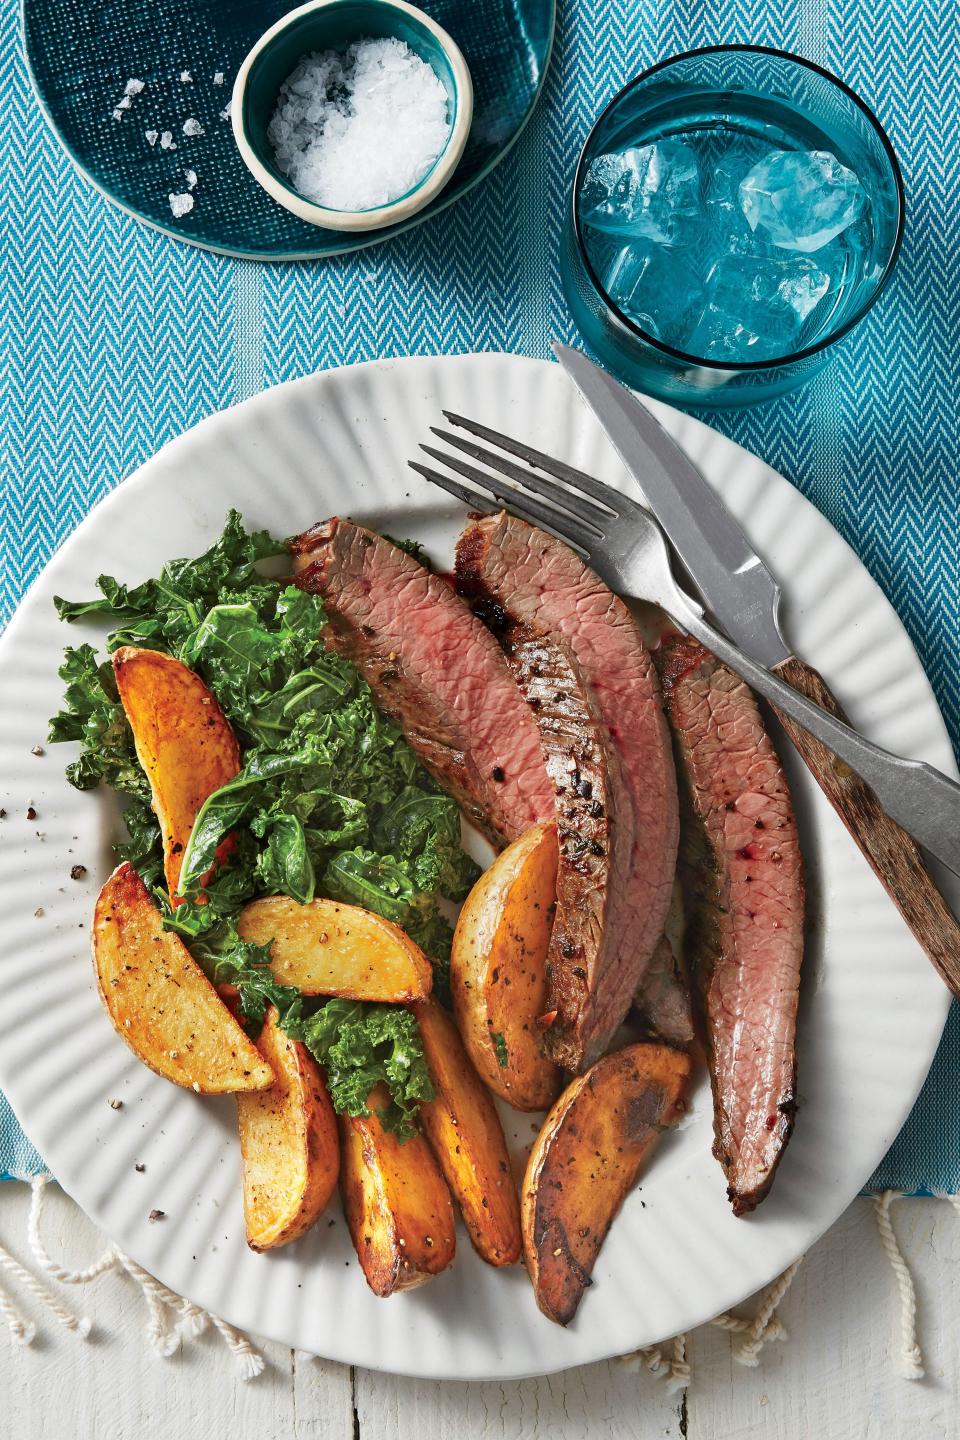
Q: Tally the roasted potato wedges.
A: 8